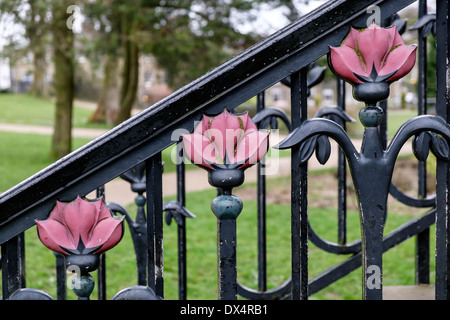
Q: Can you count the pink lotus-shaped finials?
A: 3